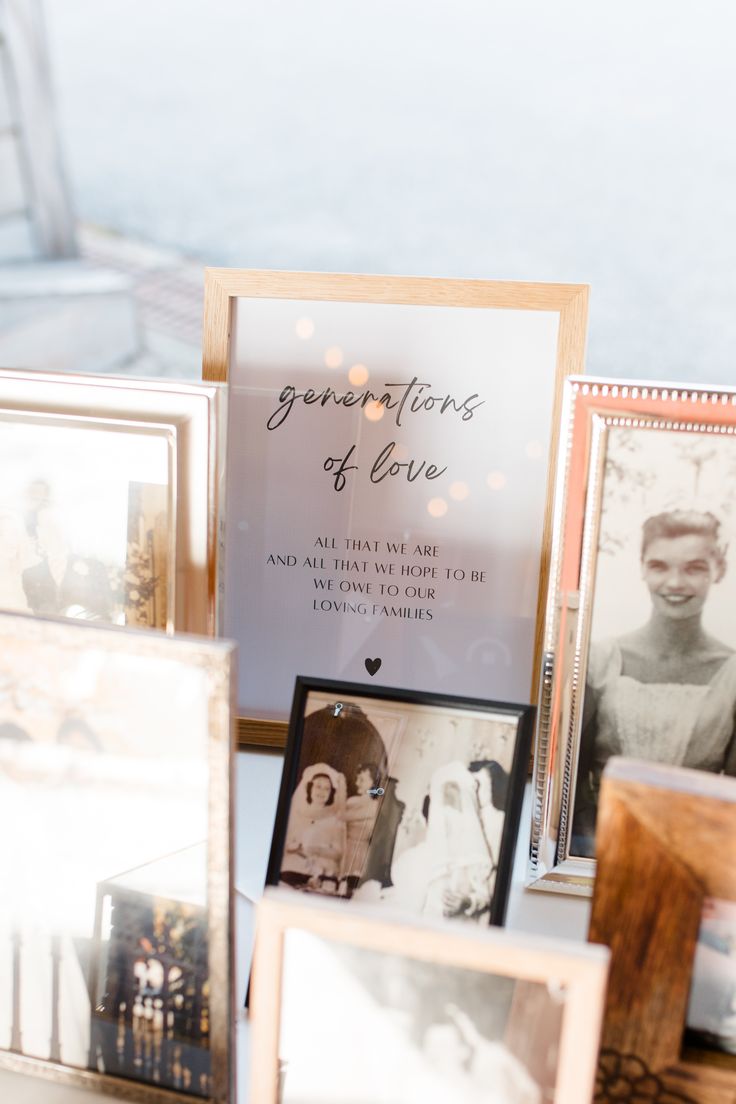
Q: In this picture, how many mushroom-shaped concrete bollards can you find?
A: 0